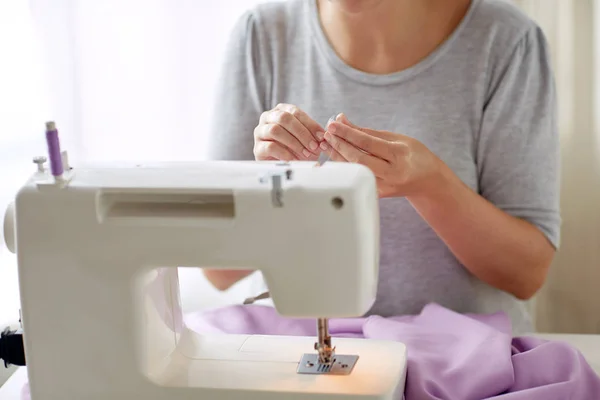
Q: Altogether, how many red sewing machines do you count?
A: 0